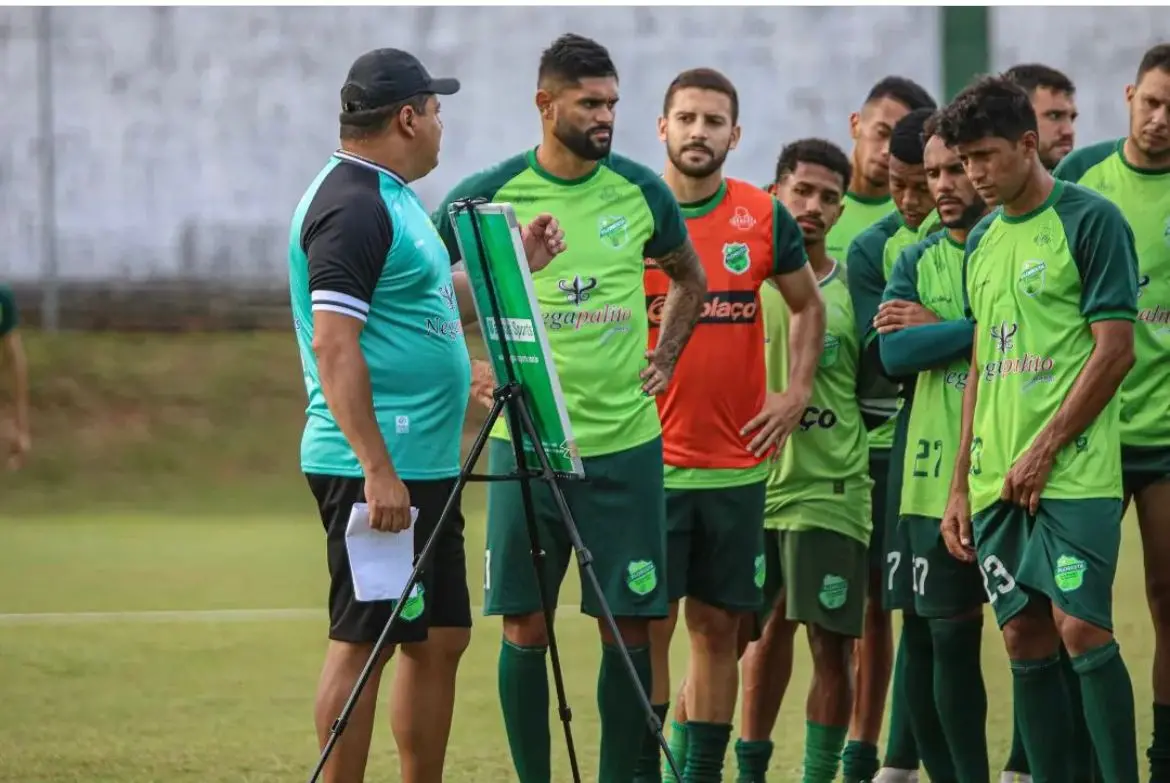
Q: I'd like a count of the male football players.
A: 9